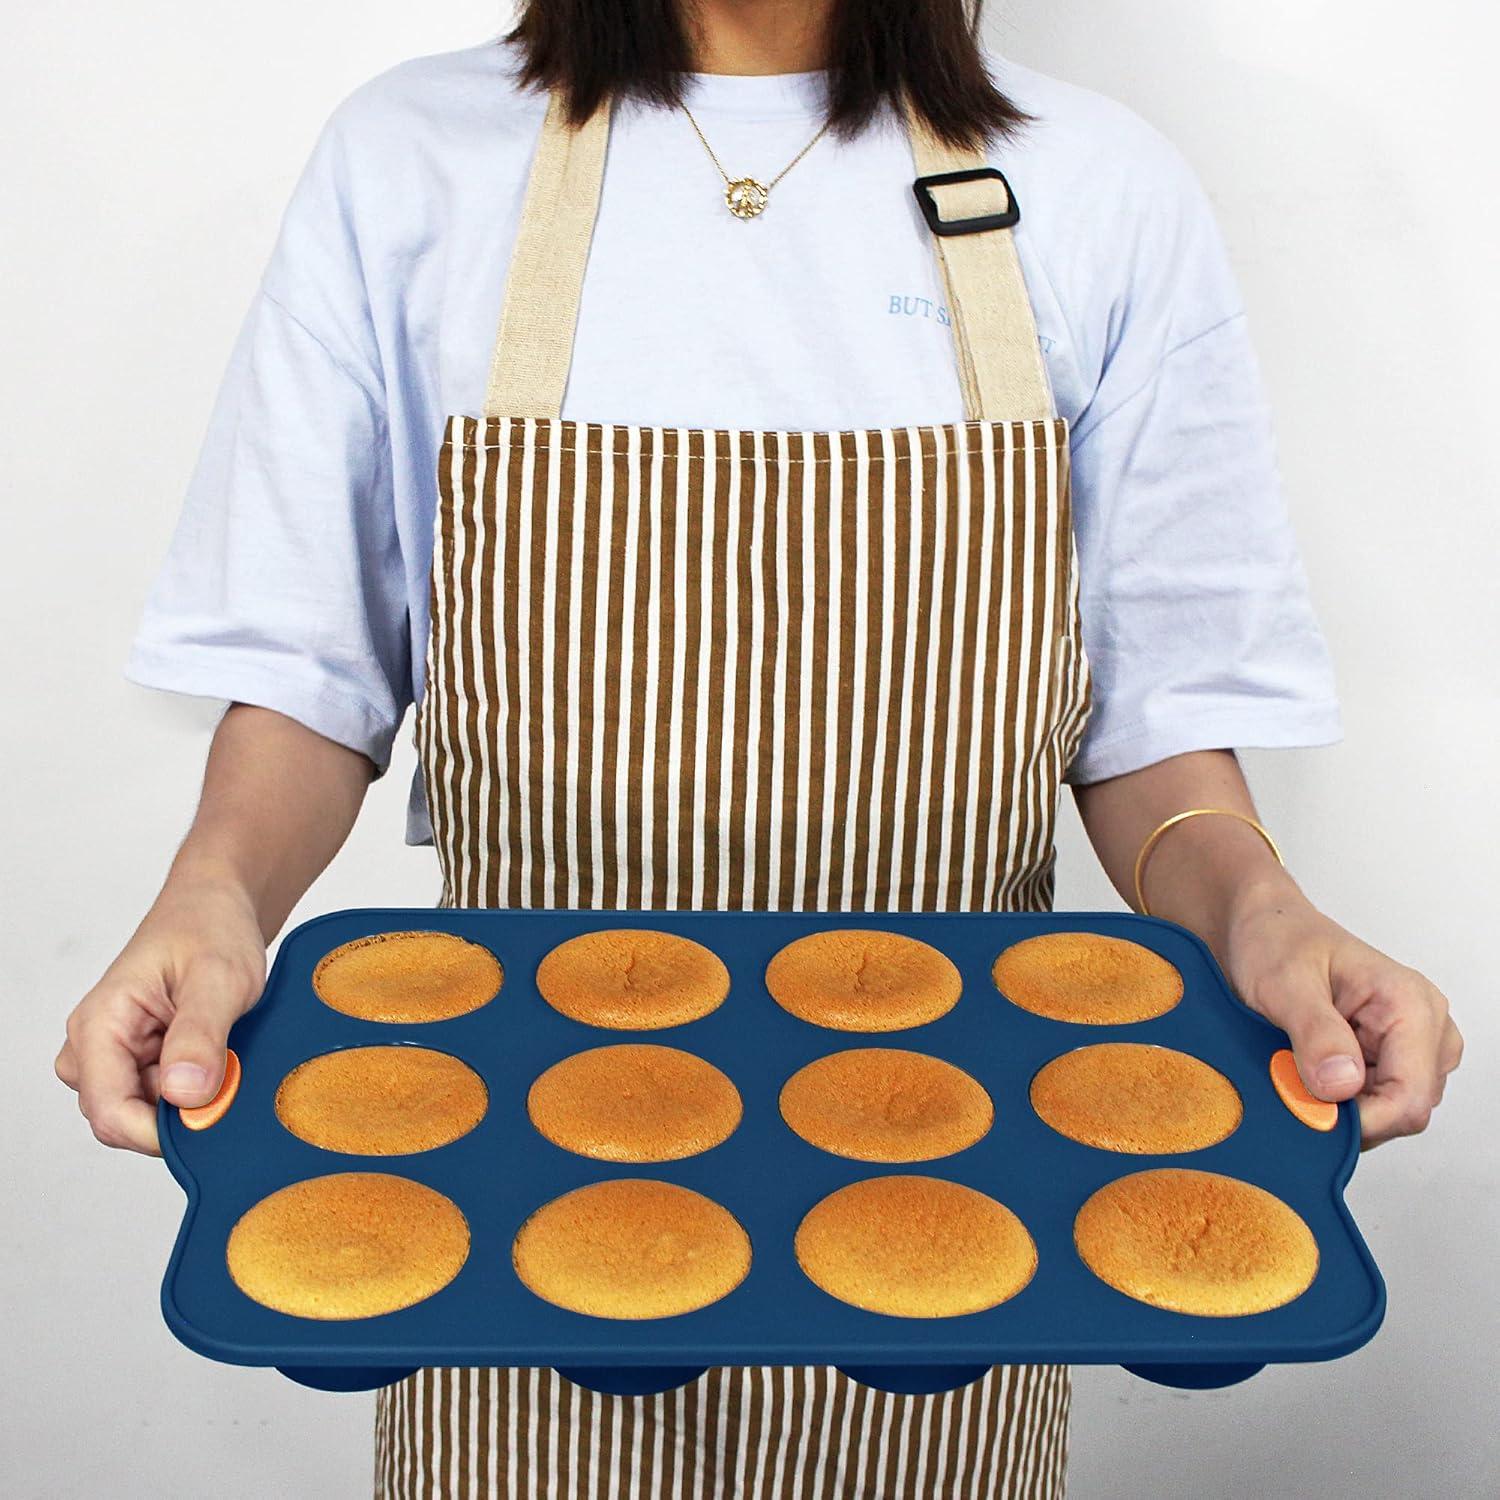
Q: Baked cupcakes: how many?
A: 12